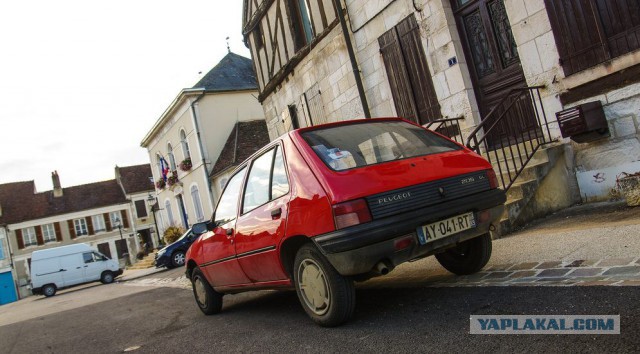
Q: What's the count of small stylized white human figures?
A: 0